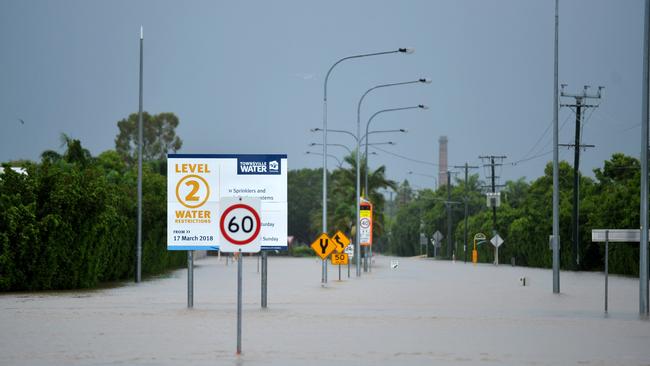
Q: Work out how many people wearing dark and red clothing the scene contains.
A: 0